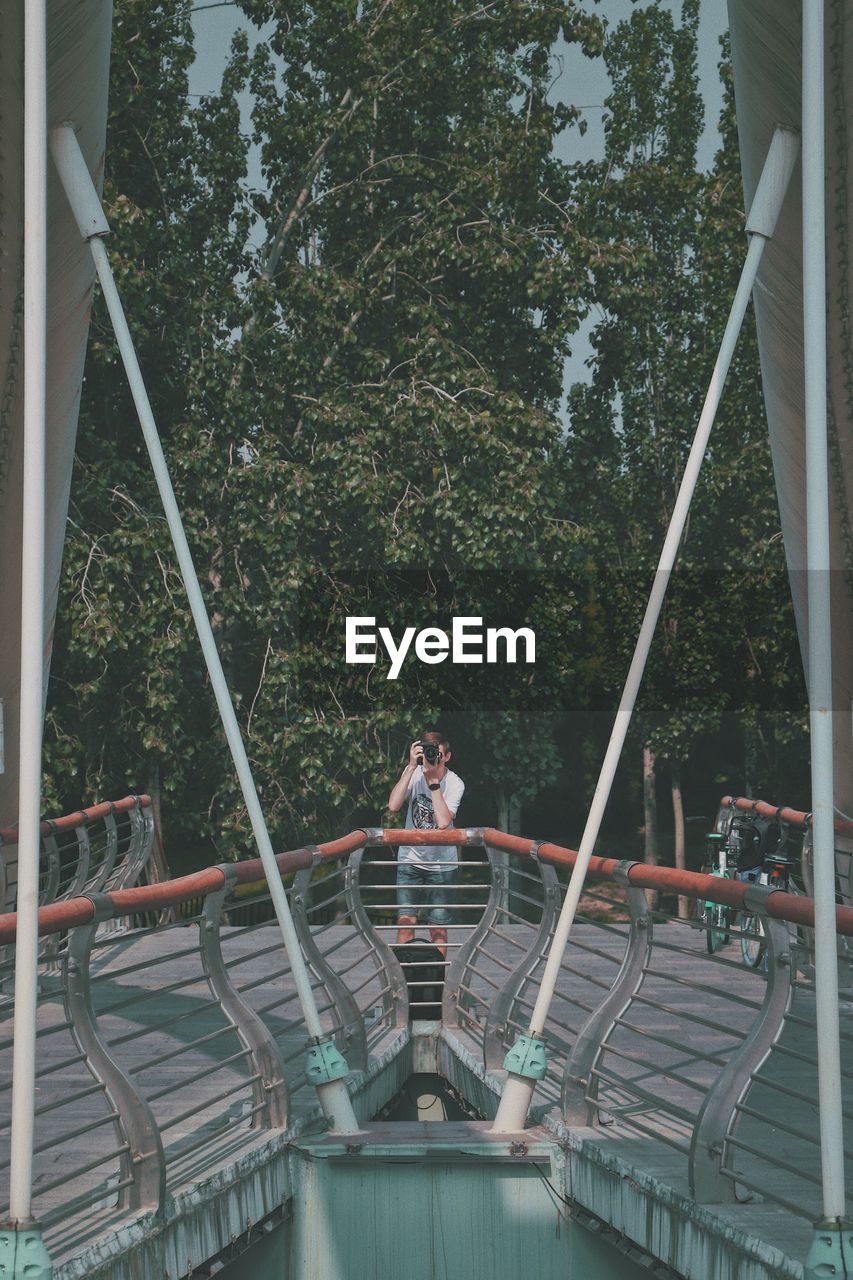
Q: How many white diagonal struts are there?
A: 2